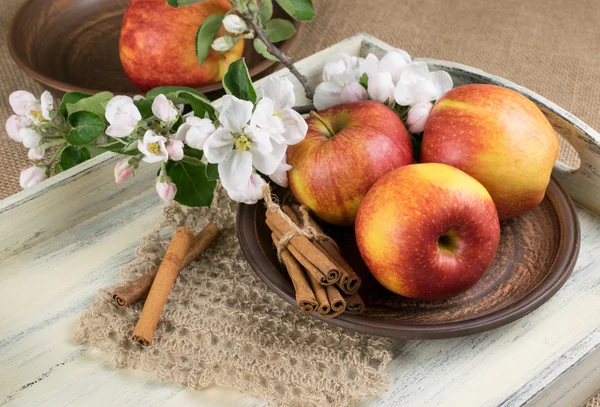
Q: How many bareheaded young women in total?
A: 0